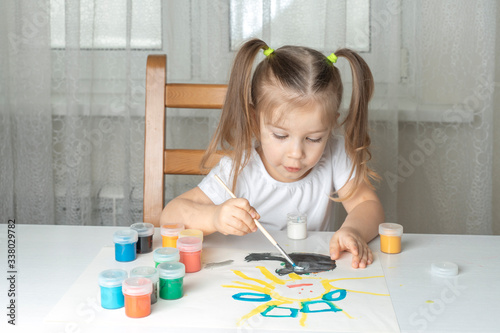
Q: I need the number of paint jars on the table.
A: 12